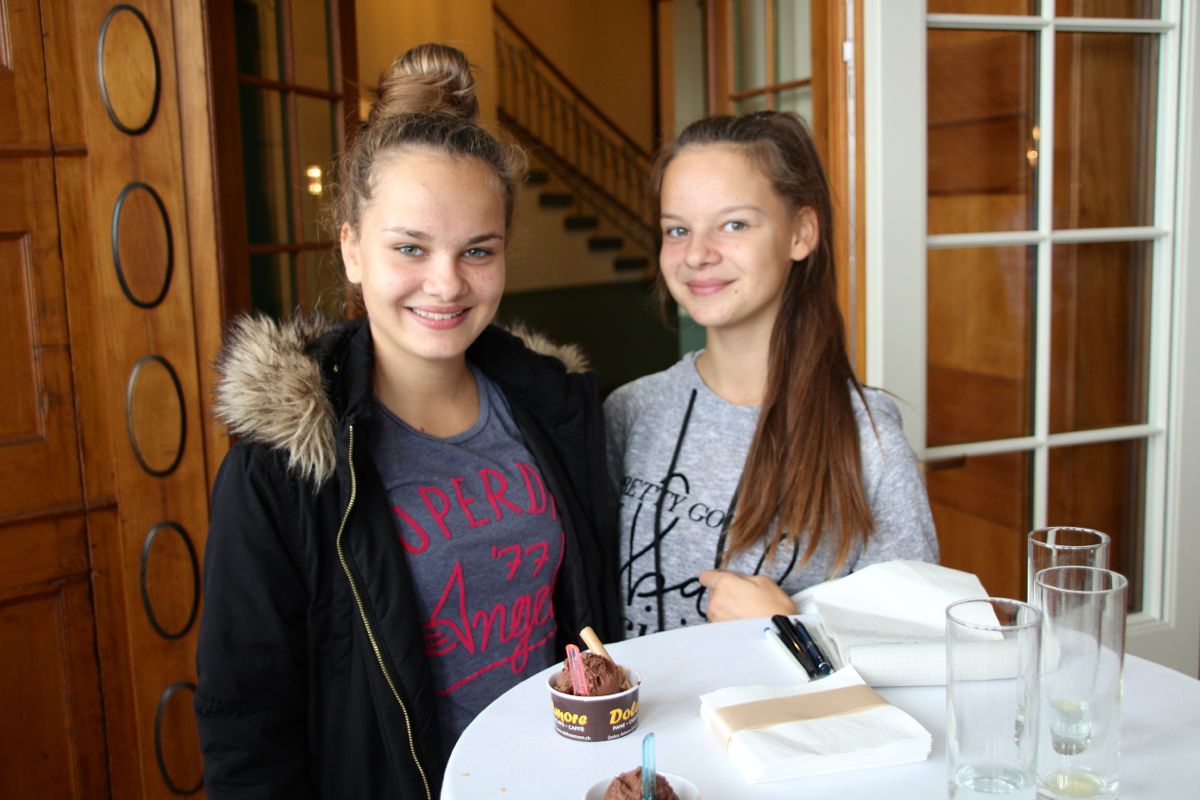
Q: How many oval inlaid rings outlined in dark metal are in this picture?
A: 5